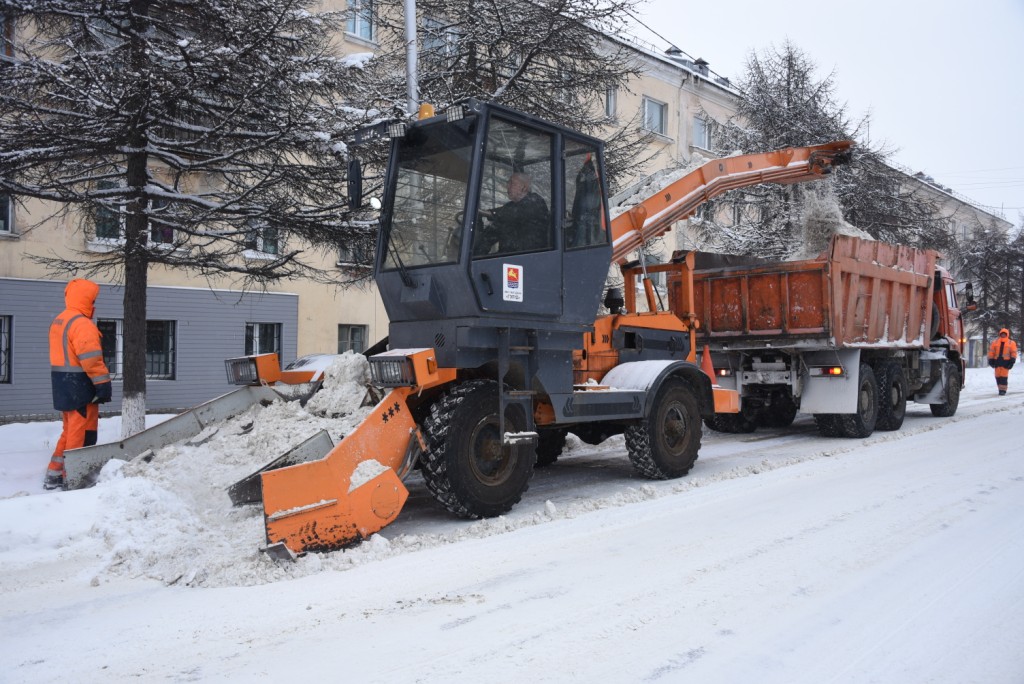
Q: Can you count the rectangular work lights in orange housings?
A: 2